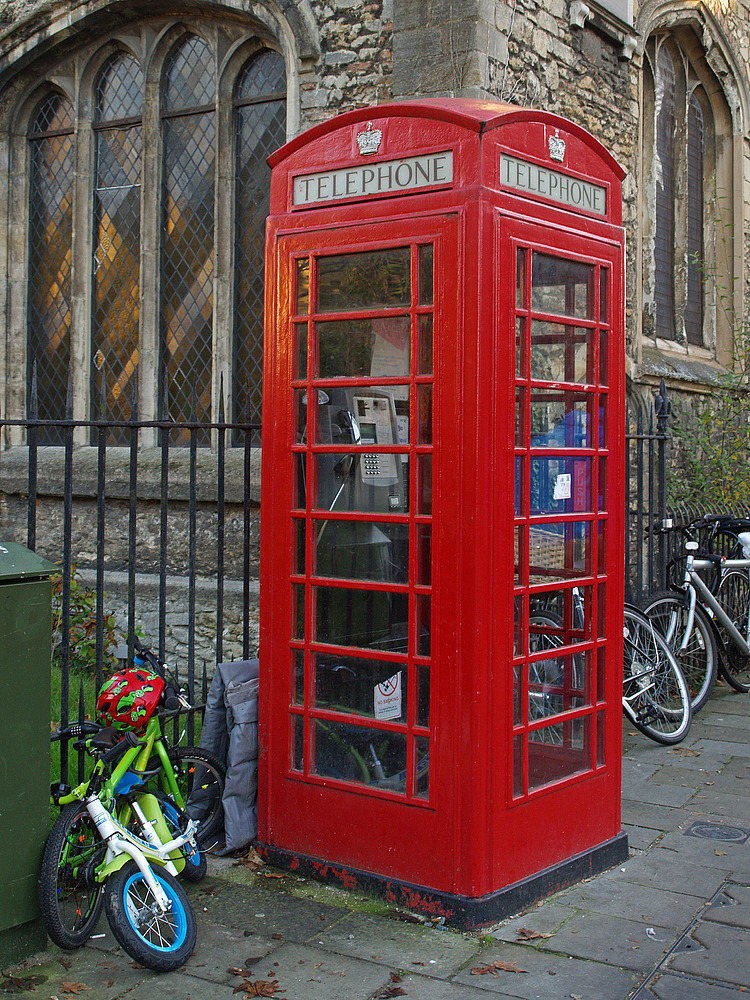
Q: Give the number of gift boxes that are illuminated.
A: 0